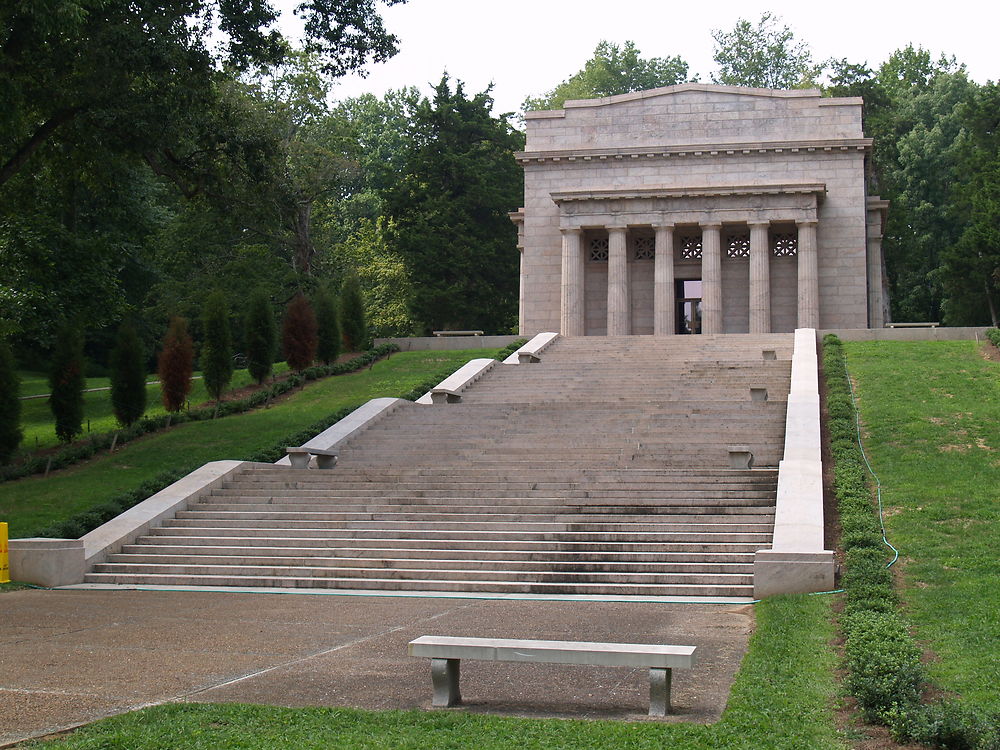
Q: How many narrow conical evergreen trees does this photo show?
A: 9